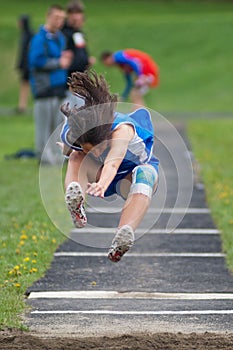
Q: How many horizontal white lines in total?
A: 5